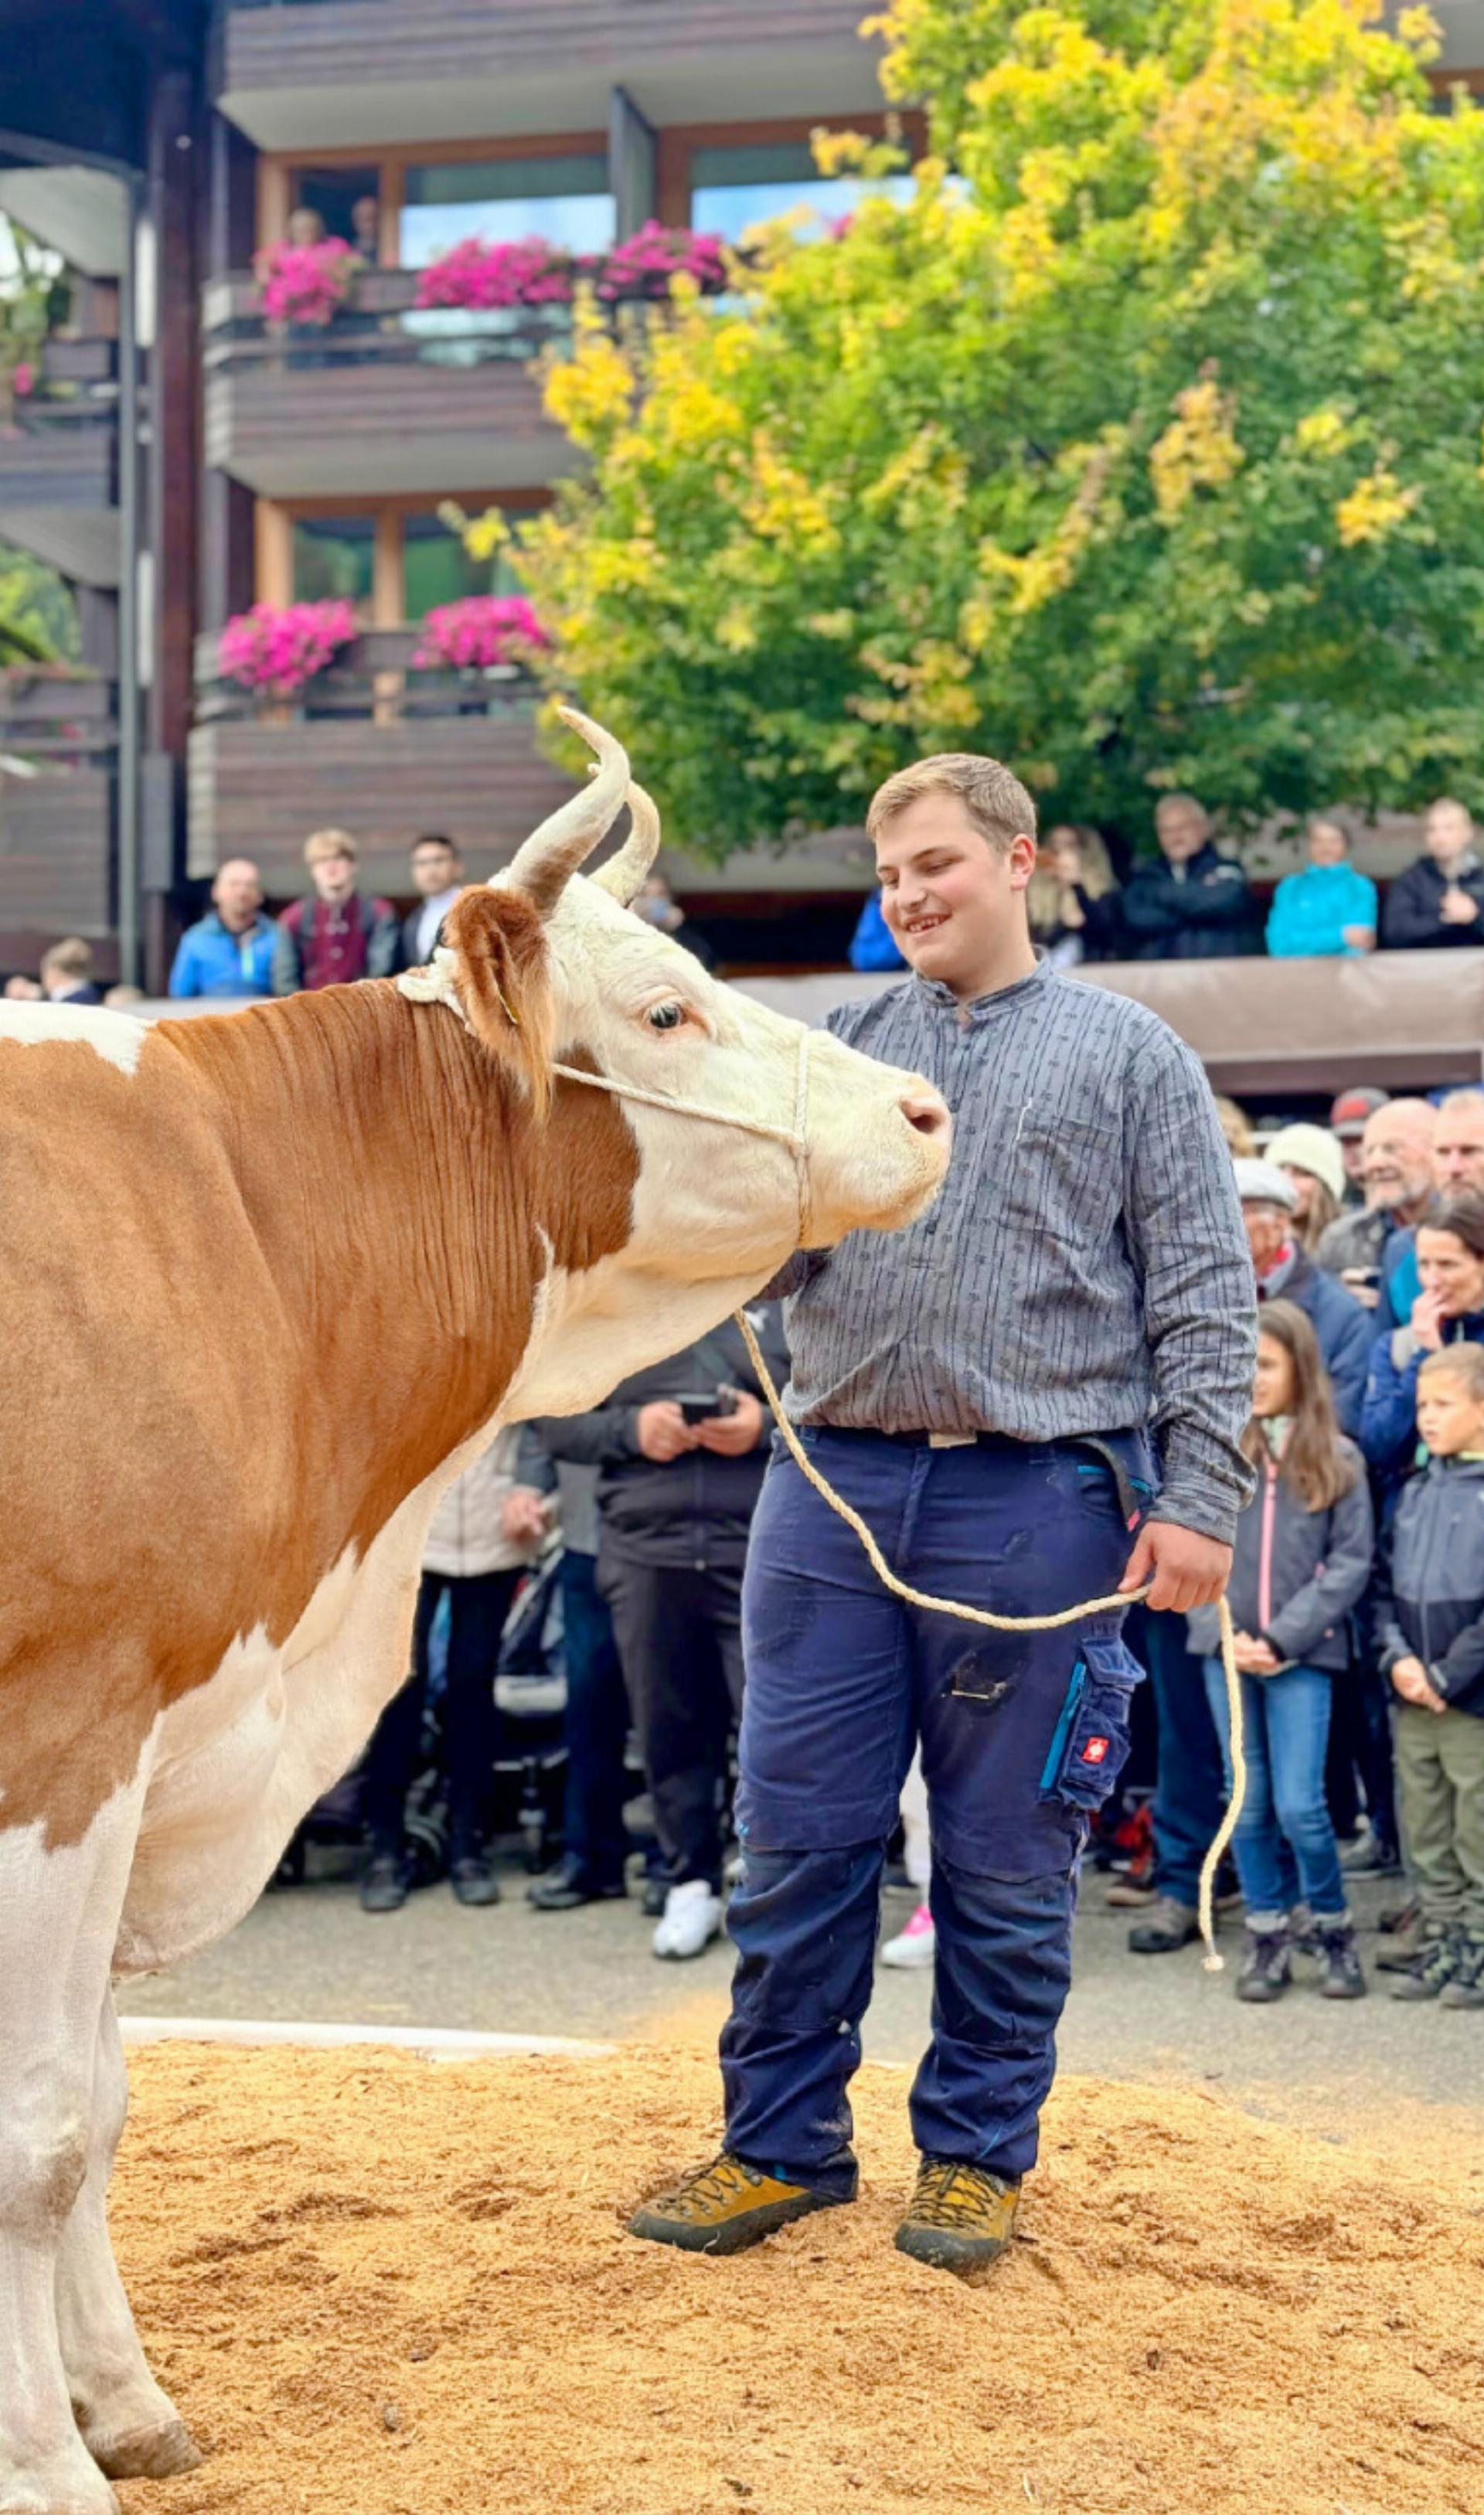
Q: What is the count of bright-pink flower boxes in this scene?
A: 5